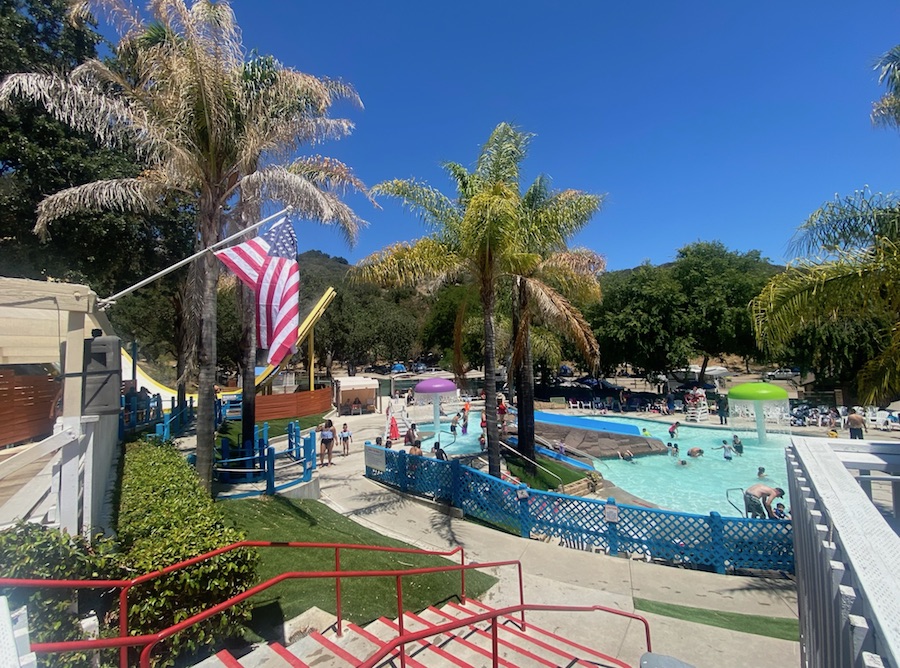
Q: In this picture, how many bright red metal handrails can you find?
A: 3